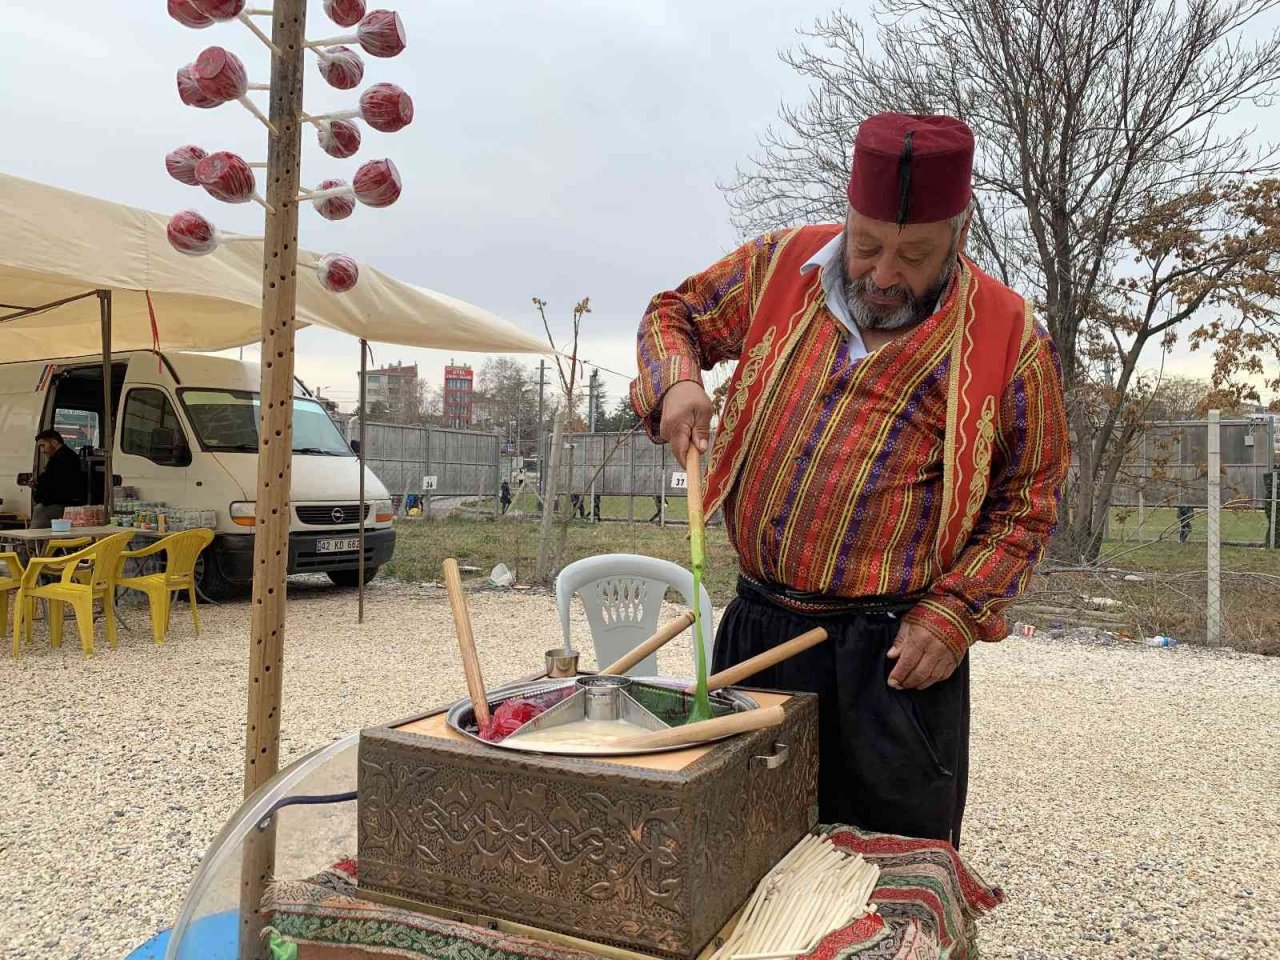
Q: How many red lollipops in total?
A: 15